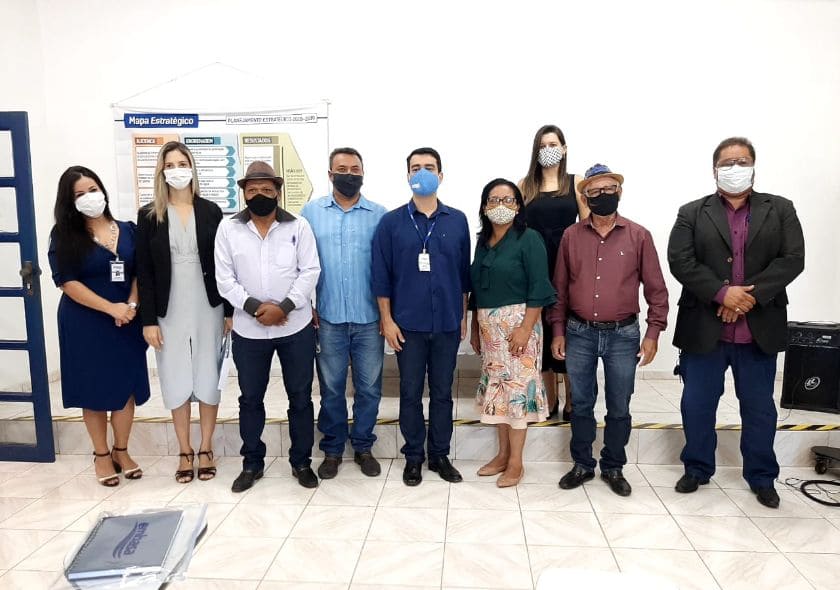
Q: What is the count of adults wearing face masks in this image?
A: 9